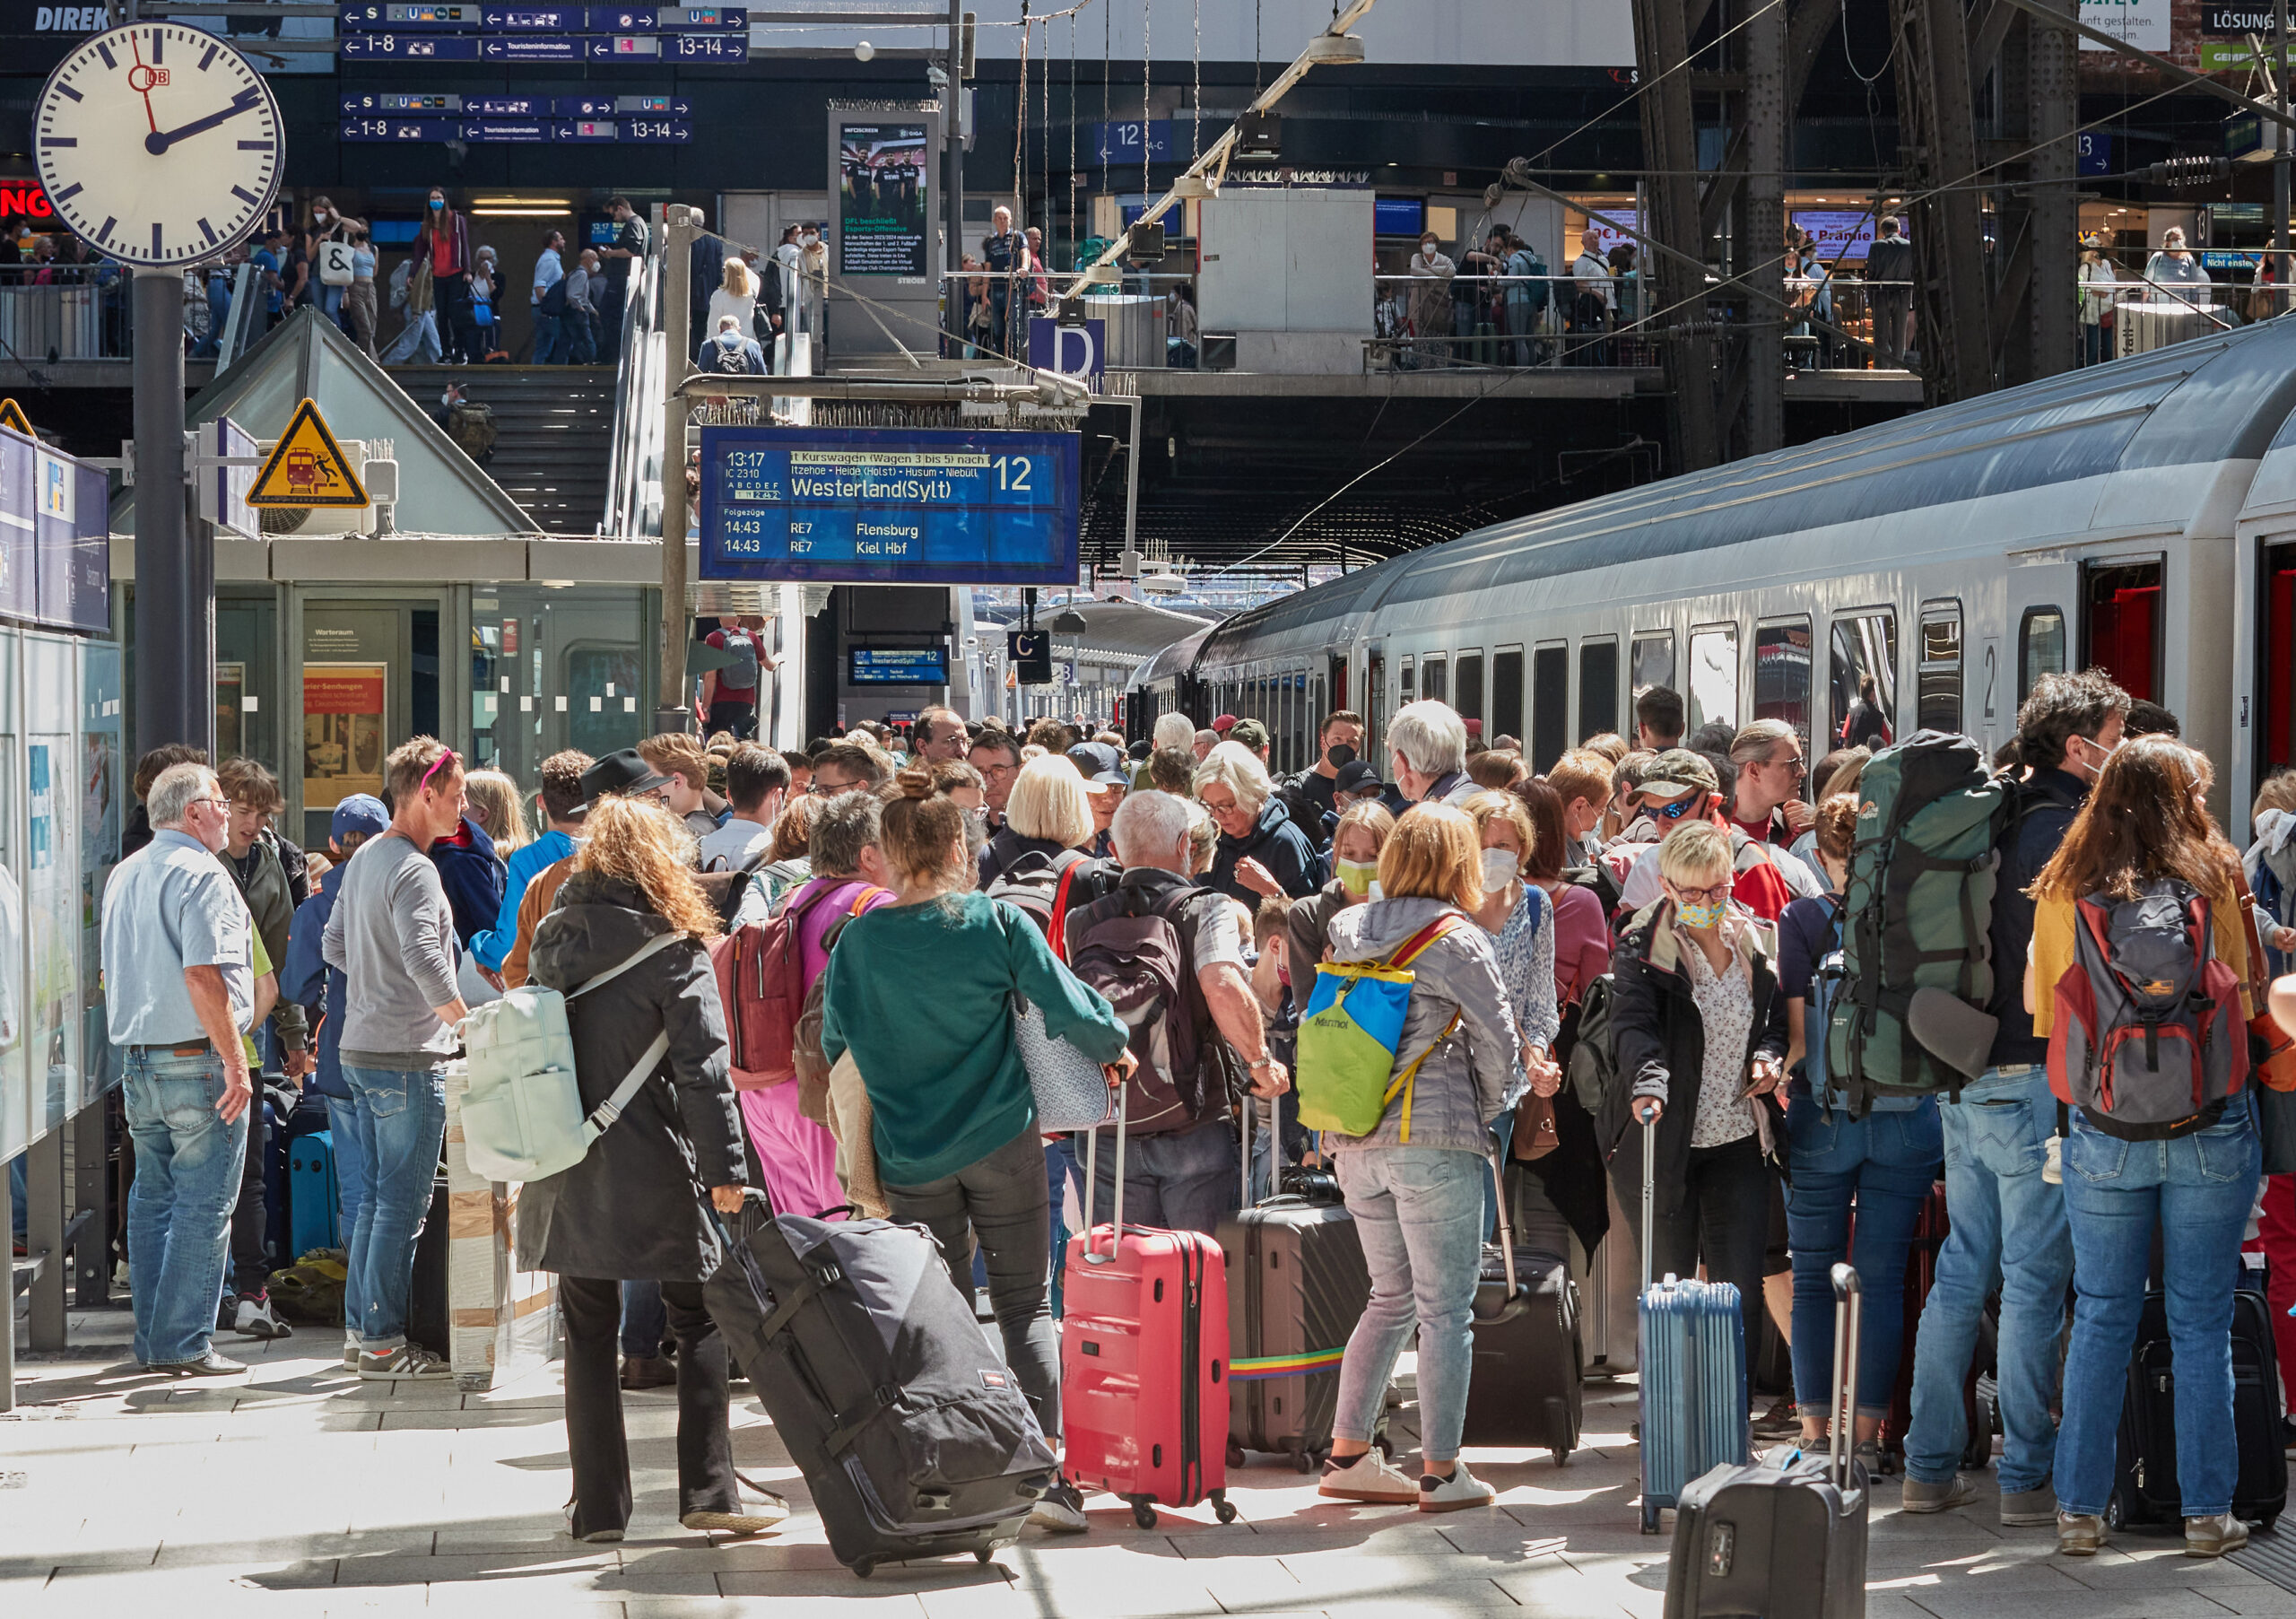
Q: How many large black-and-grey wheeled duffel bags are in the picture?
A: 1